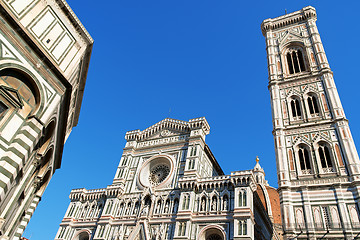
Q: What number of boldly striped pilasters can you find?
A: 2